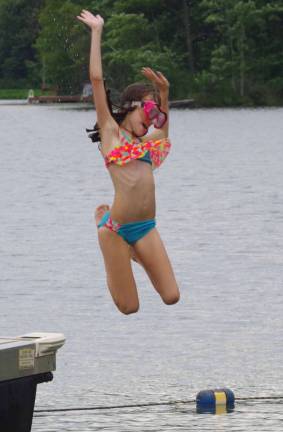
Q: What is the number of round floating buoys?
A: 1